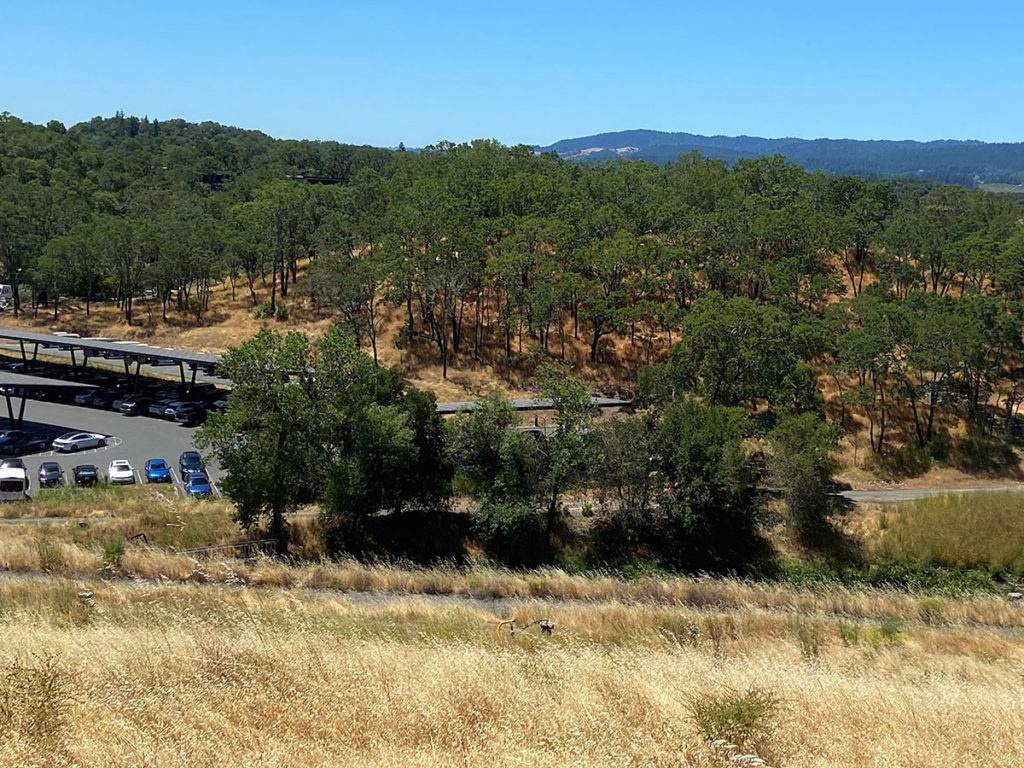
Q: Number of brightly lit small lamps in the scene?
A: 0